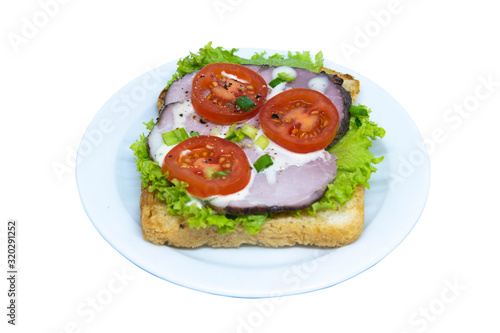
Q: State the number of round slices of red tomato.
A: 3